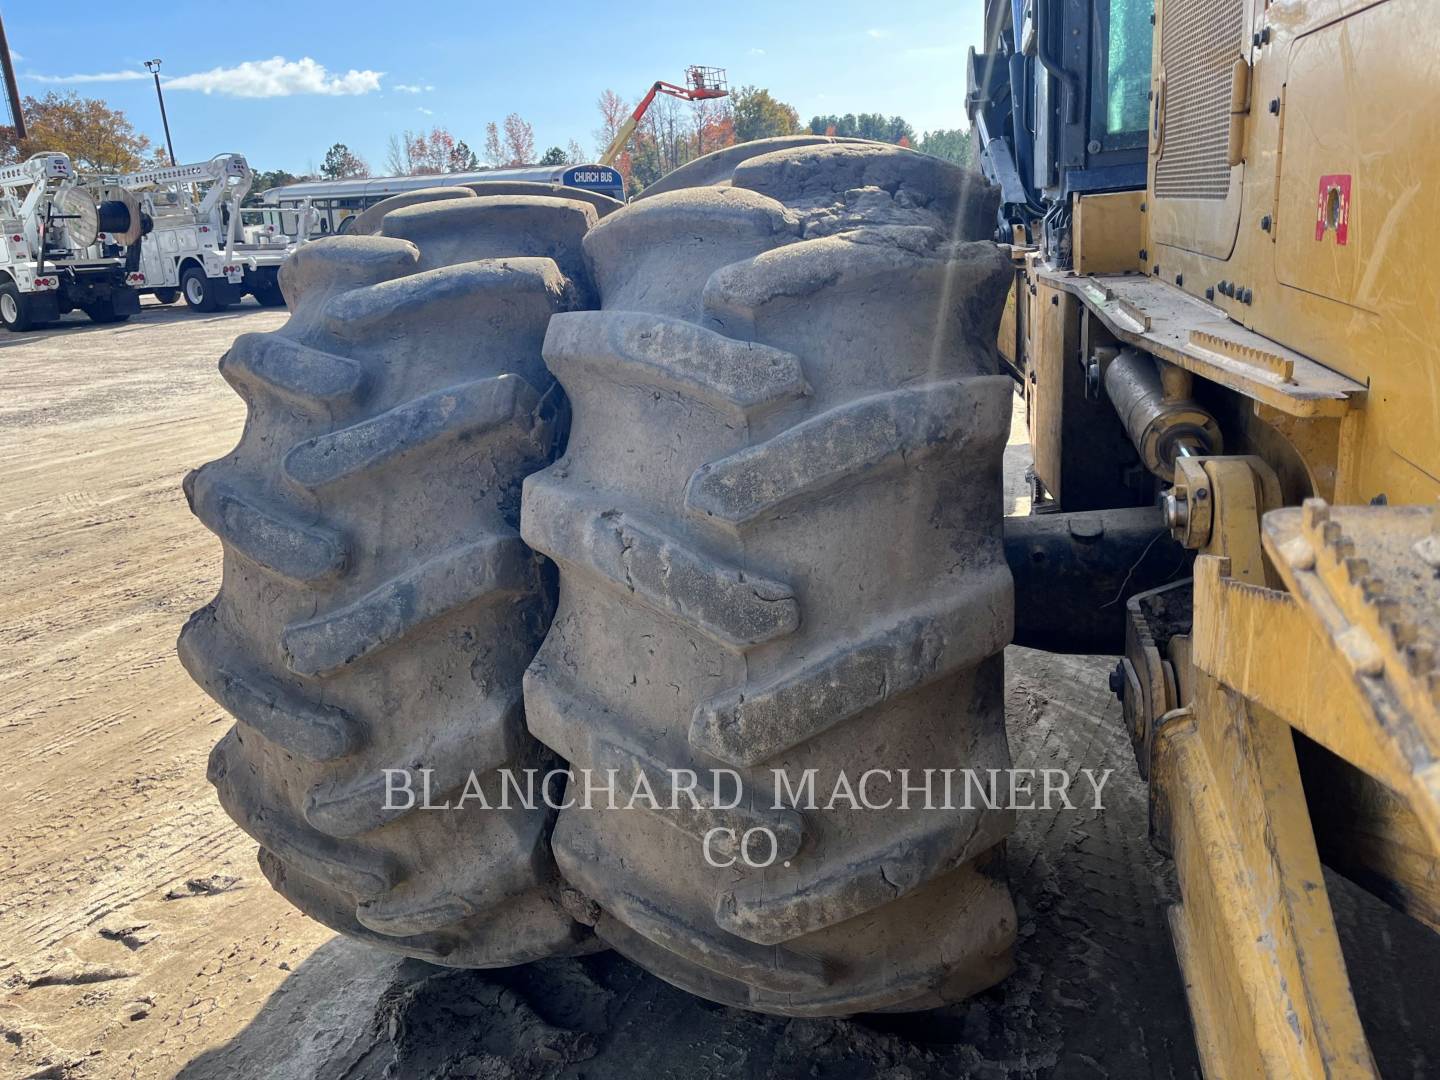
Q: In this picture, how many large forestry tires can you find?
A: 2